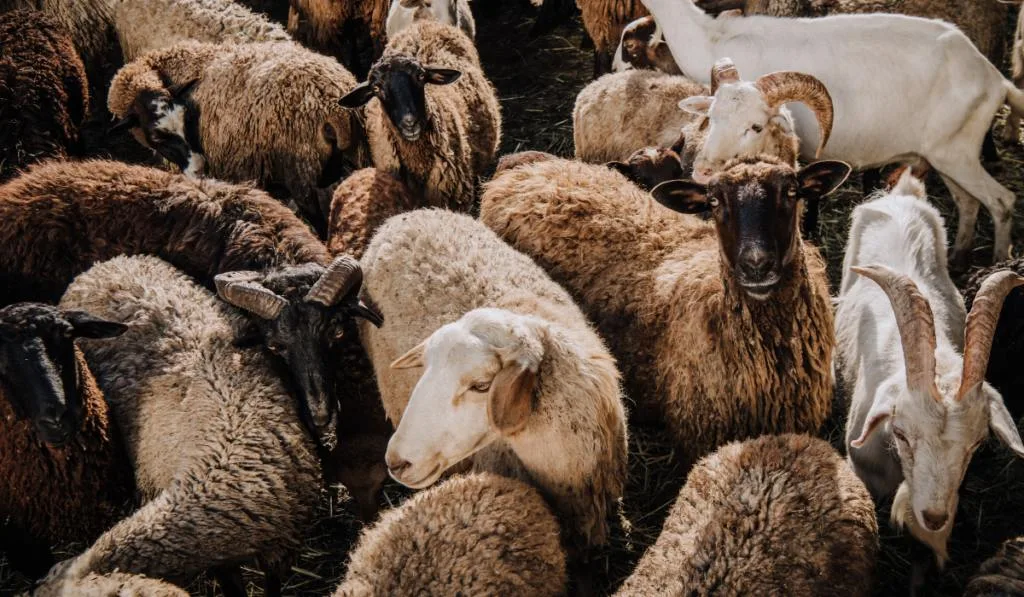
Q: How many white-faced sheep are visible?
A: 2